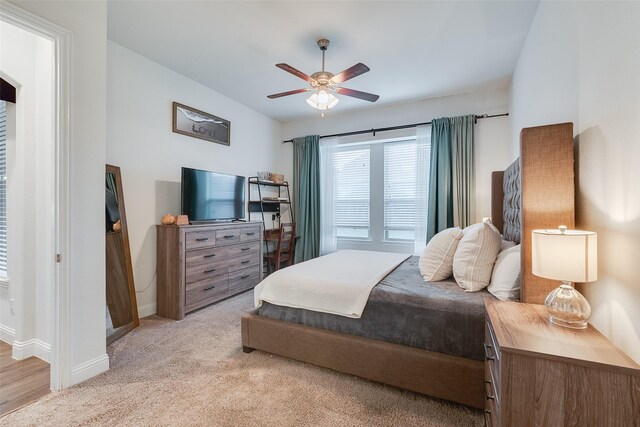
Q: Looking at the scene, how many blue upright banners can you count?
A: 0